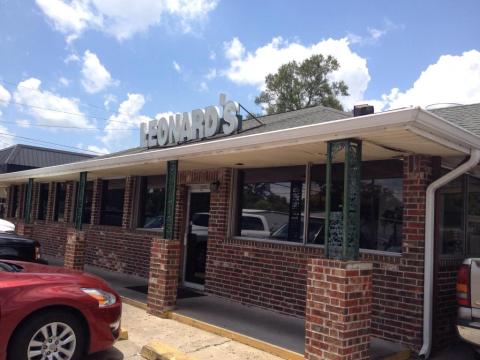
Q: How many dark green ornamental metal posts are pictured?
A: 4